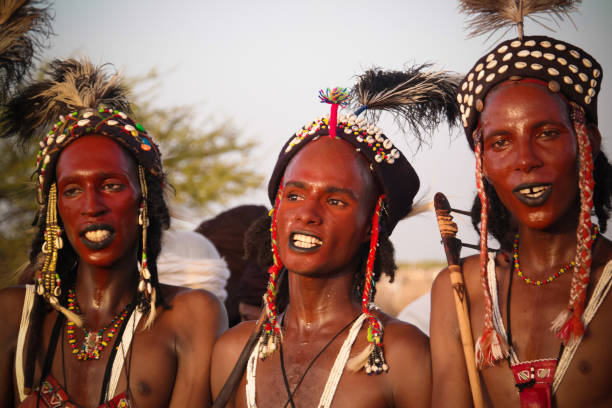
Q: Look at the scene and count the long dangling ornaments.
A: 6